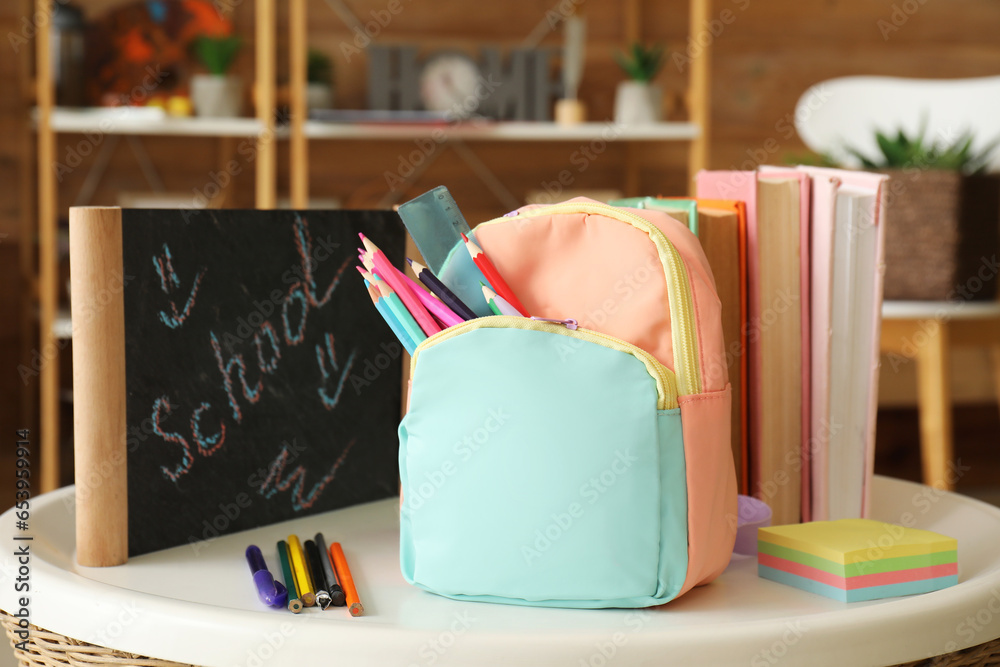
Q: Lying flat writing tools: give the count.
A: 6